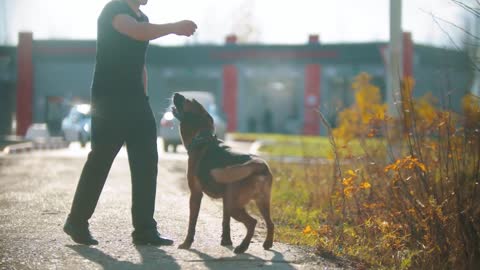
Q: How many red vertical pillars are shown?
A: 4